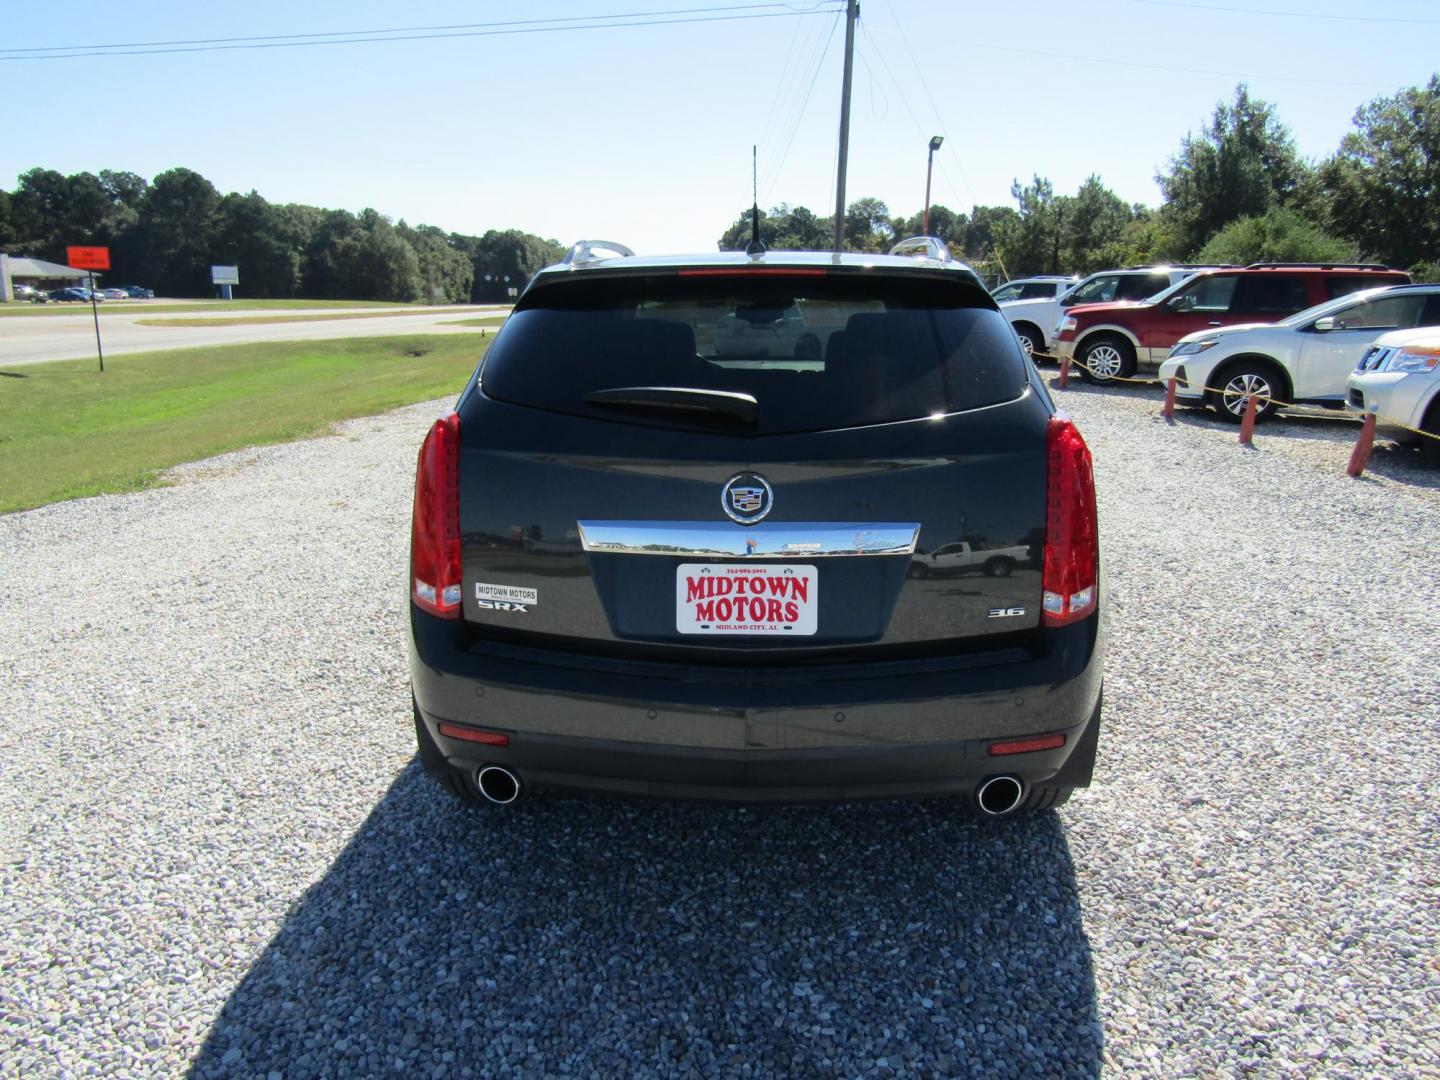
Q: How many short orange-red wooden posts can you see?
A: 4